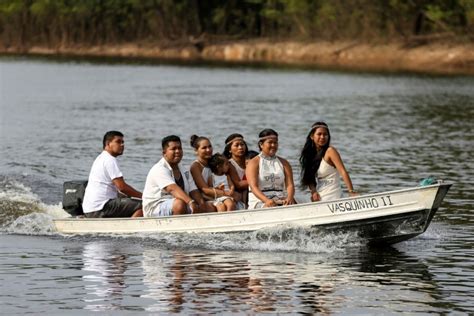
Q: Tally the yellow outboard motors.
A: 0